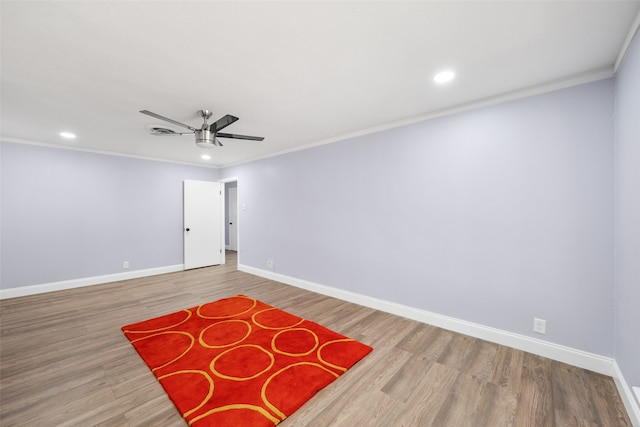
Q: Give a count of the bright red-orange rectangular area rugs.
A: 1